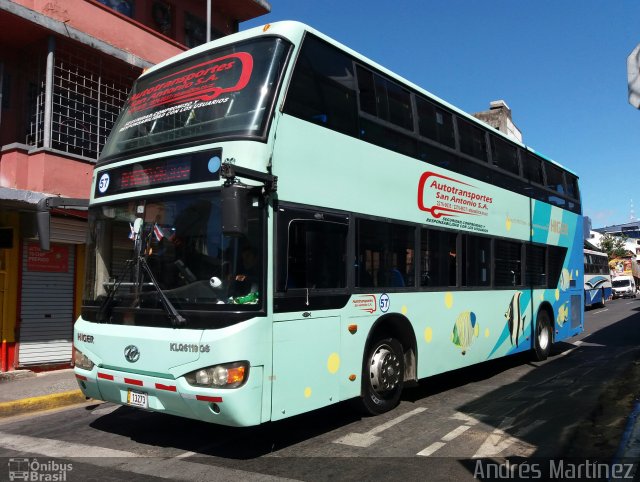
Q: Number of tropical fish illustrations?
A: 4